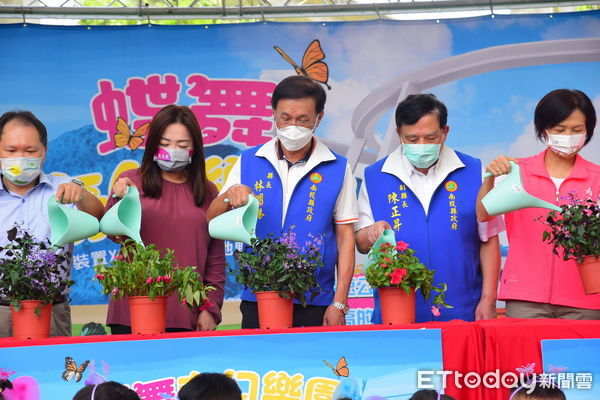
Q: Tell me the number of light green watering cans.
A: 5